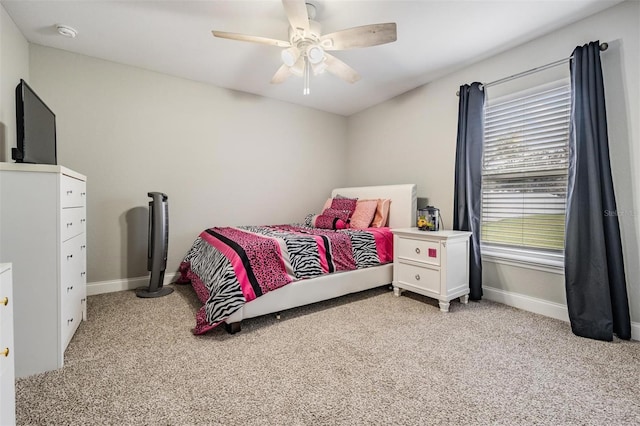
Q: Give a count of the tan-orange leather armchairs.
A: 0